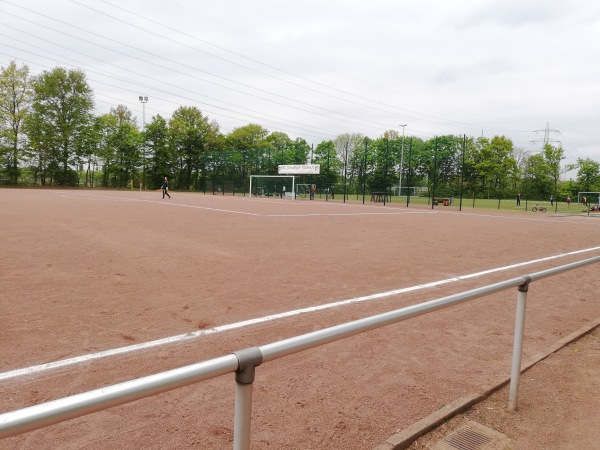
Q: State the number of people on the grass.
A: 4